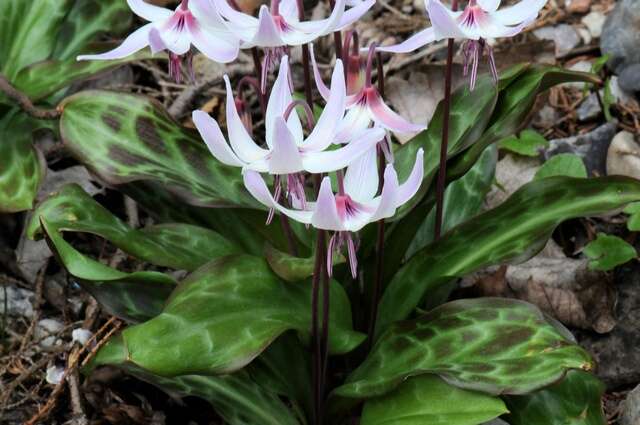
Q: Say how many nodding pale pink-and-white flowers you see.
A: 6